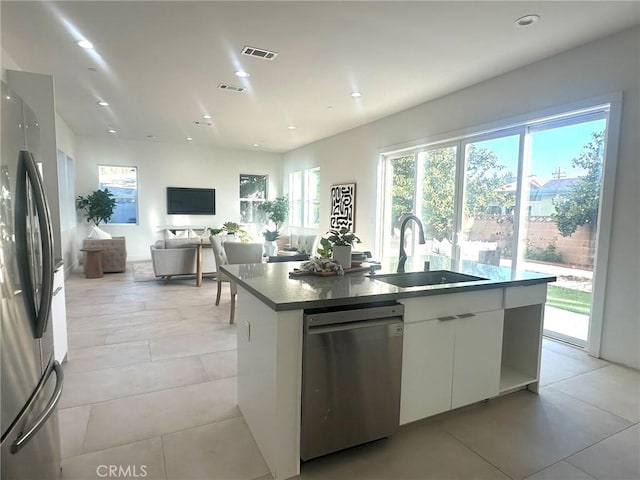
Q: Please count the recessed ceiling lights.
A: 10